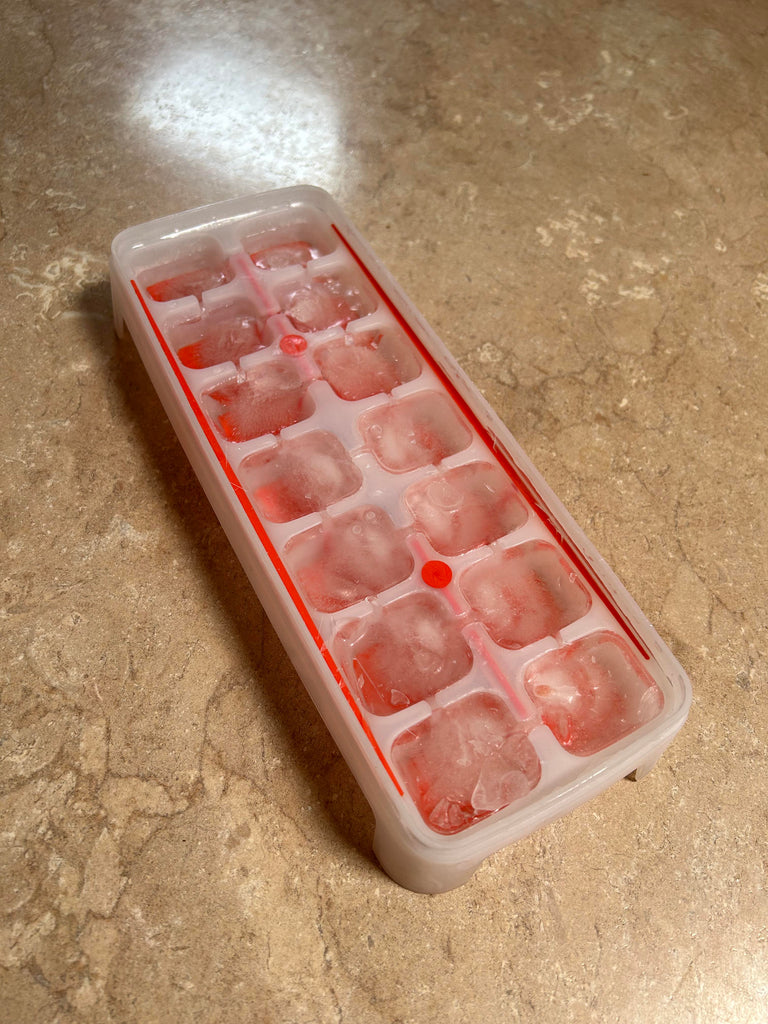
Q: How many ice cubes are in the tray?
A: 14